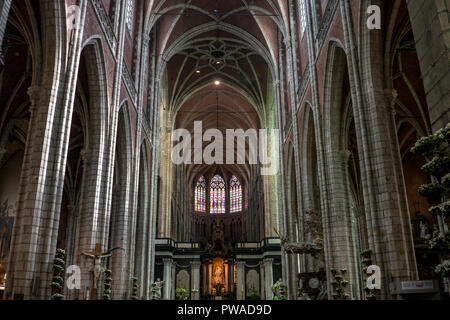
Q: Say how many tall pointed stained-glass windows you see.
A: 3